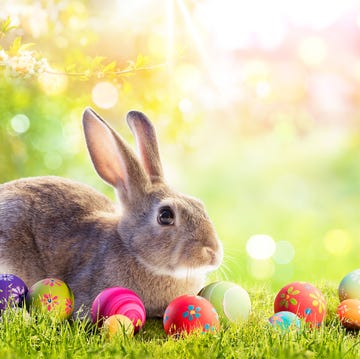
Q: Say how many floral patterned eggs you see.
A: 6